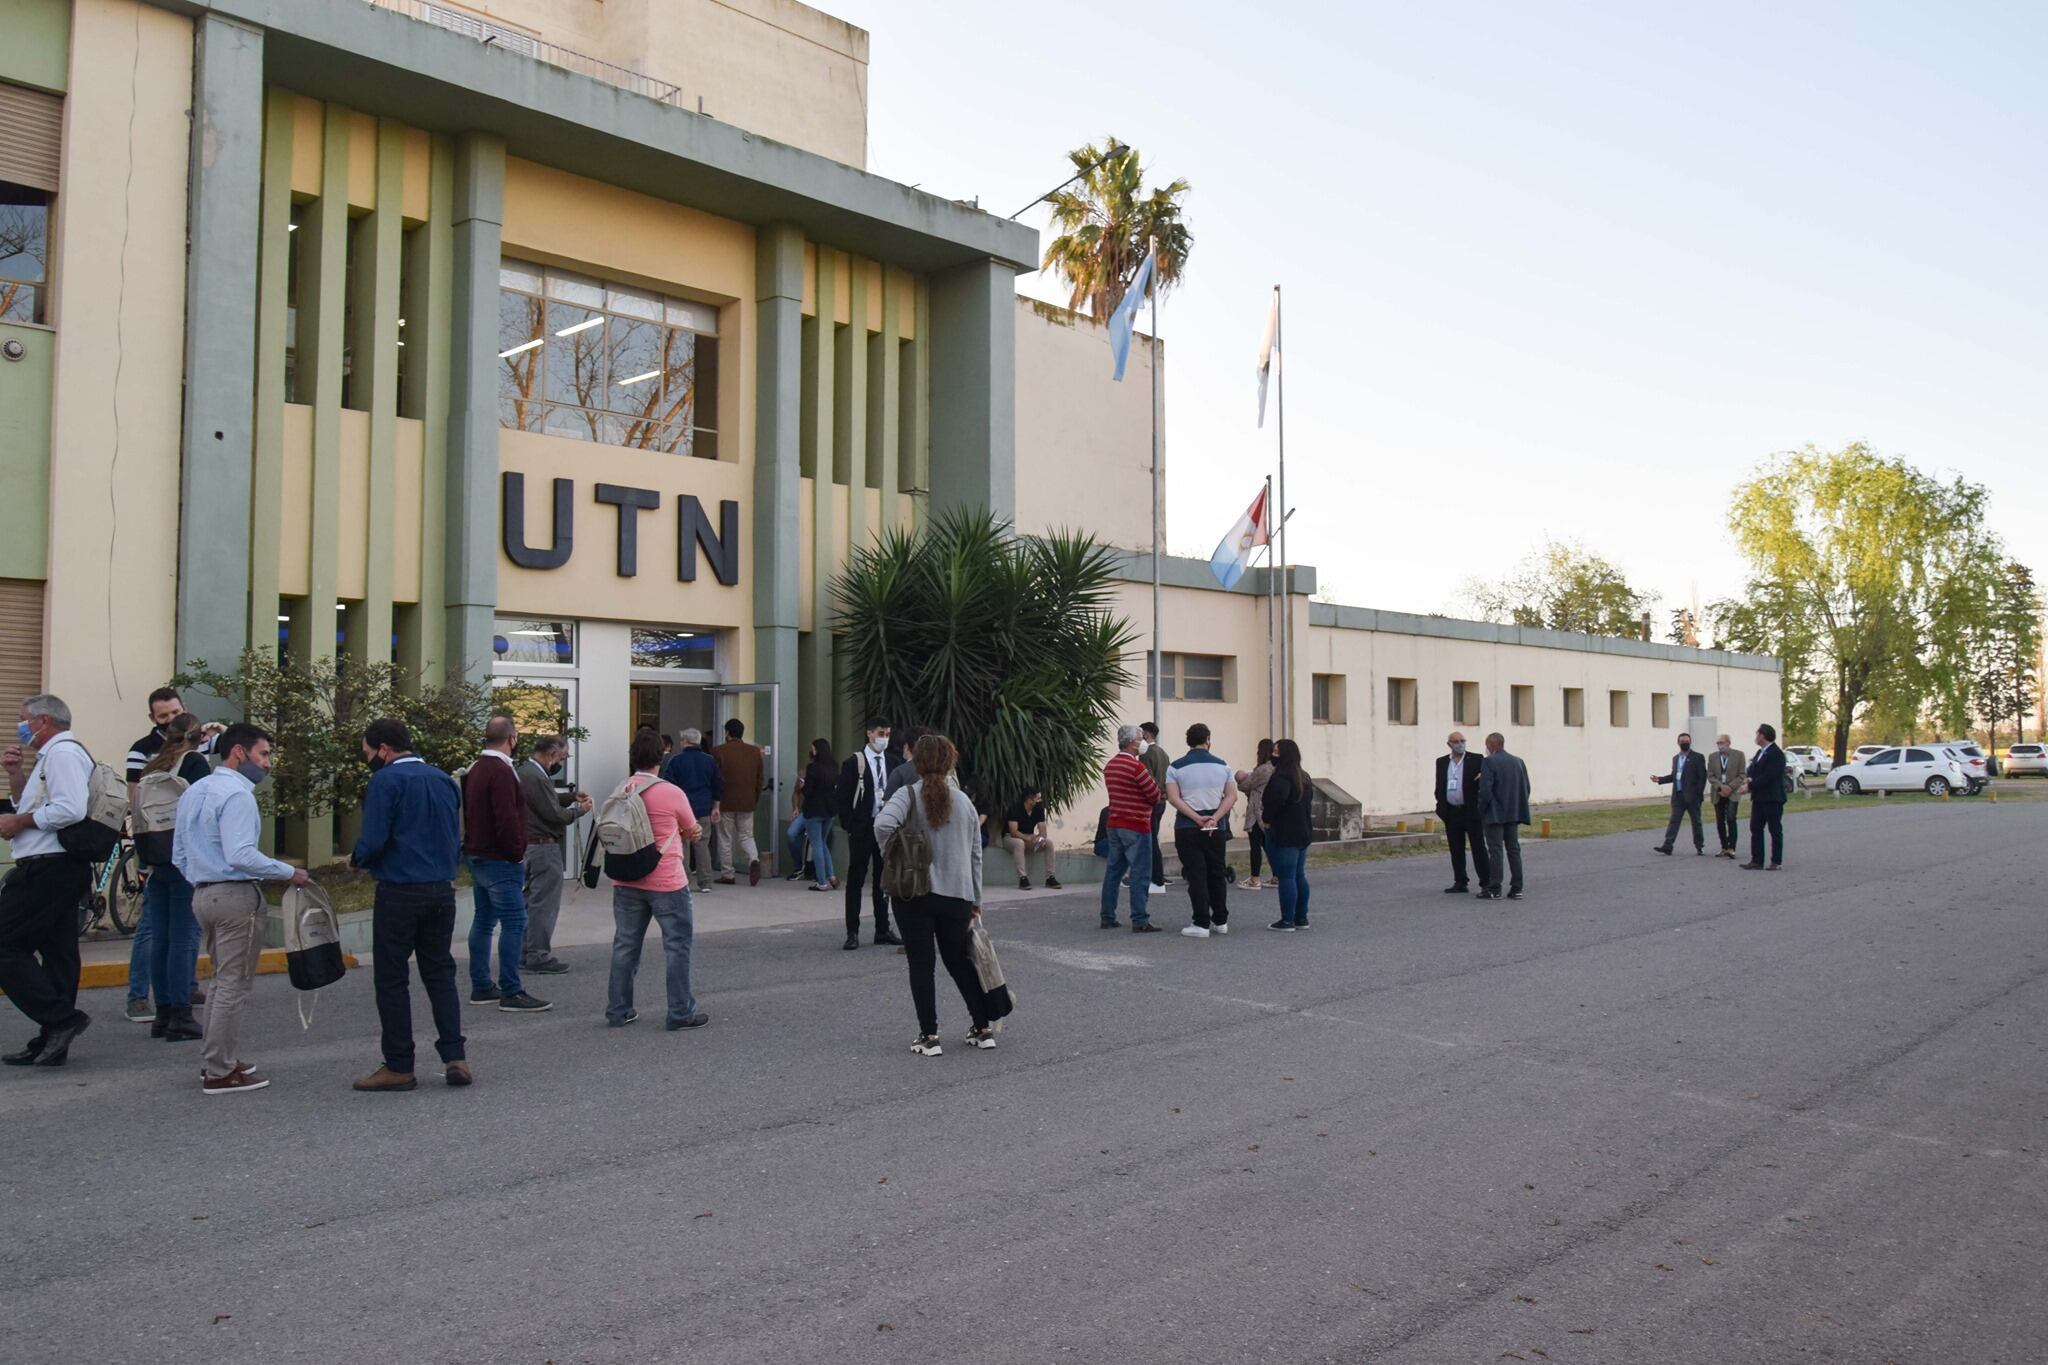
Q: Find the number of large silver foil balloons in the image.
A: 0